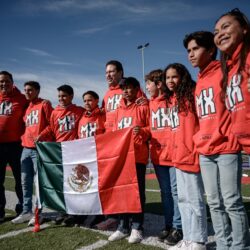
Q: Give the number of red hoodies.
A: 10